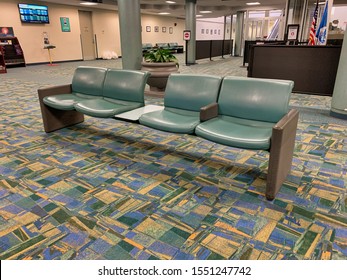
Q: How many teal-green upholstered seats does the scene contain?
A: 4